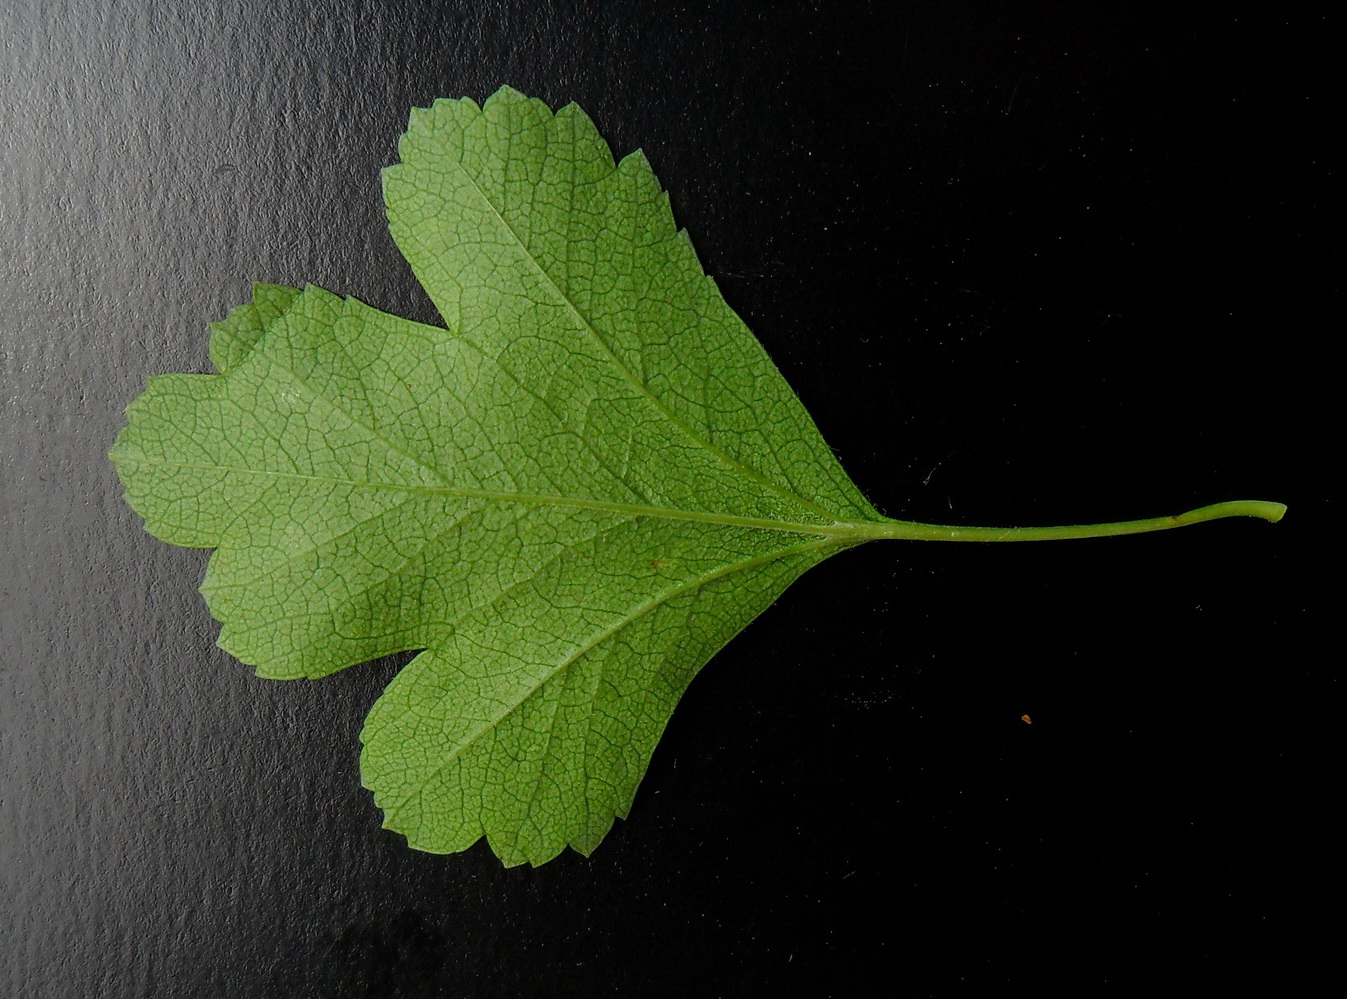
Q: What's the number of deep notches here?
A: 2